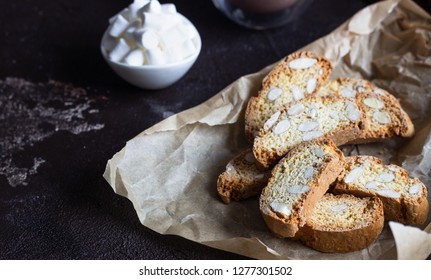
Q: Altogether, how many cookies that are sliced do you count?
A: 7